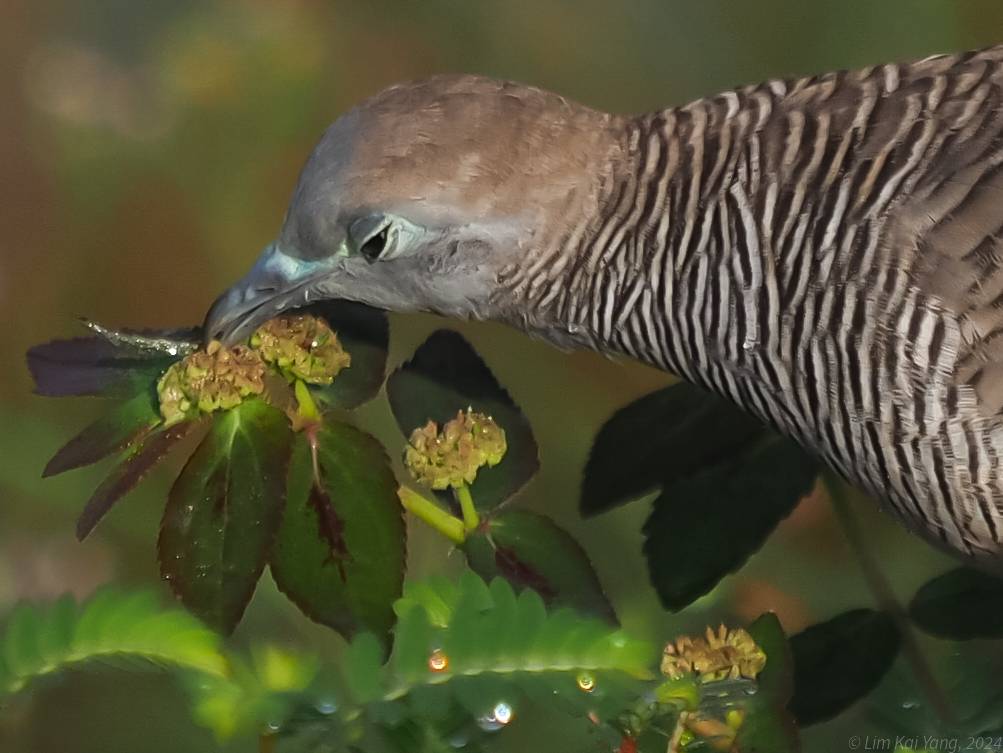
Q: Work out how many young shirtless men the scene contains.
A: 0